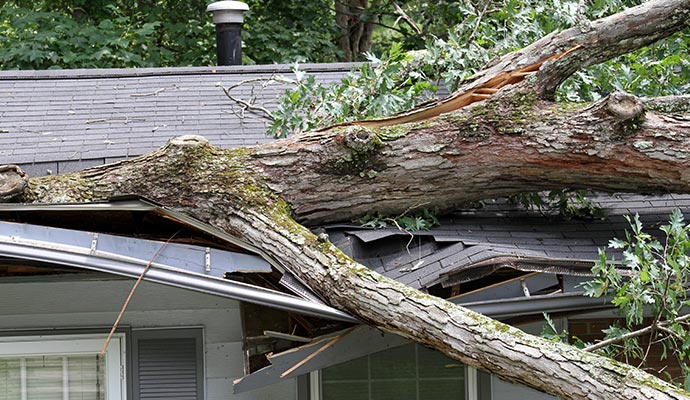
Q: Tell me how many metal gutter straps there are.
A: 3